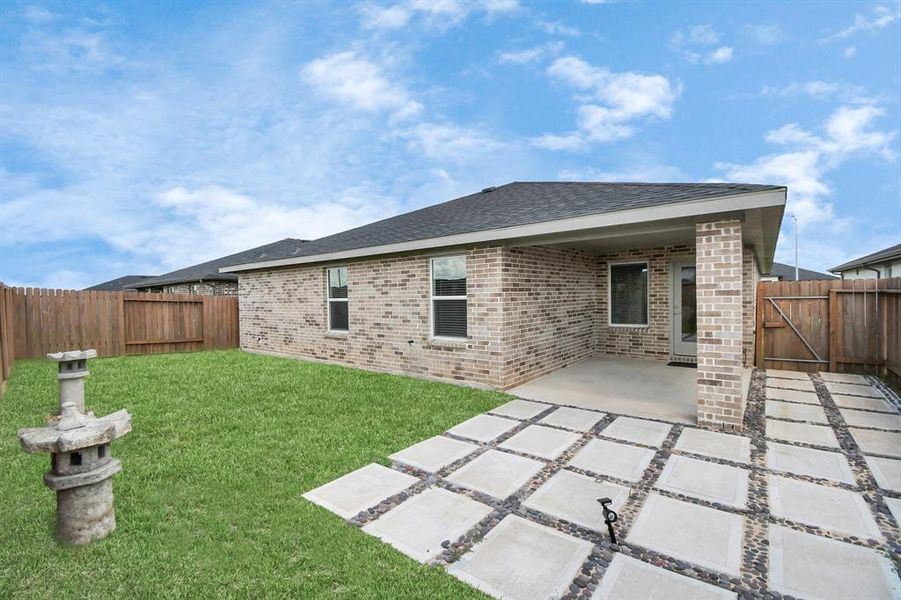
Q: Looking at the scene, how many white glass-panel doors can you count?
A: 1